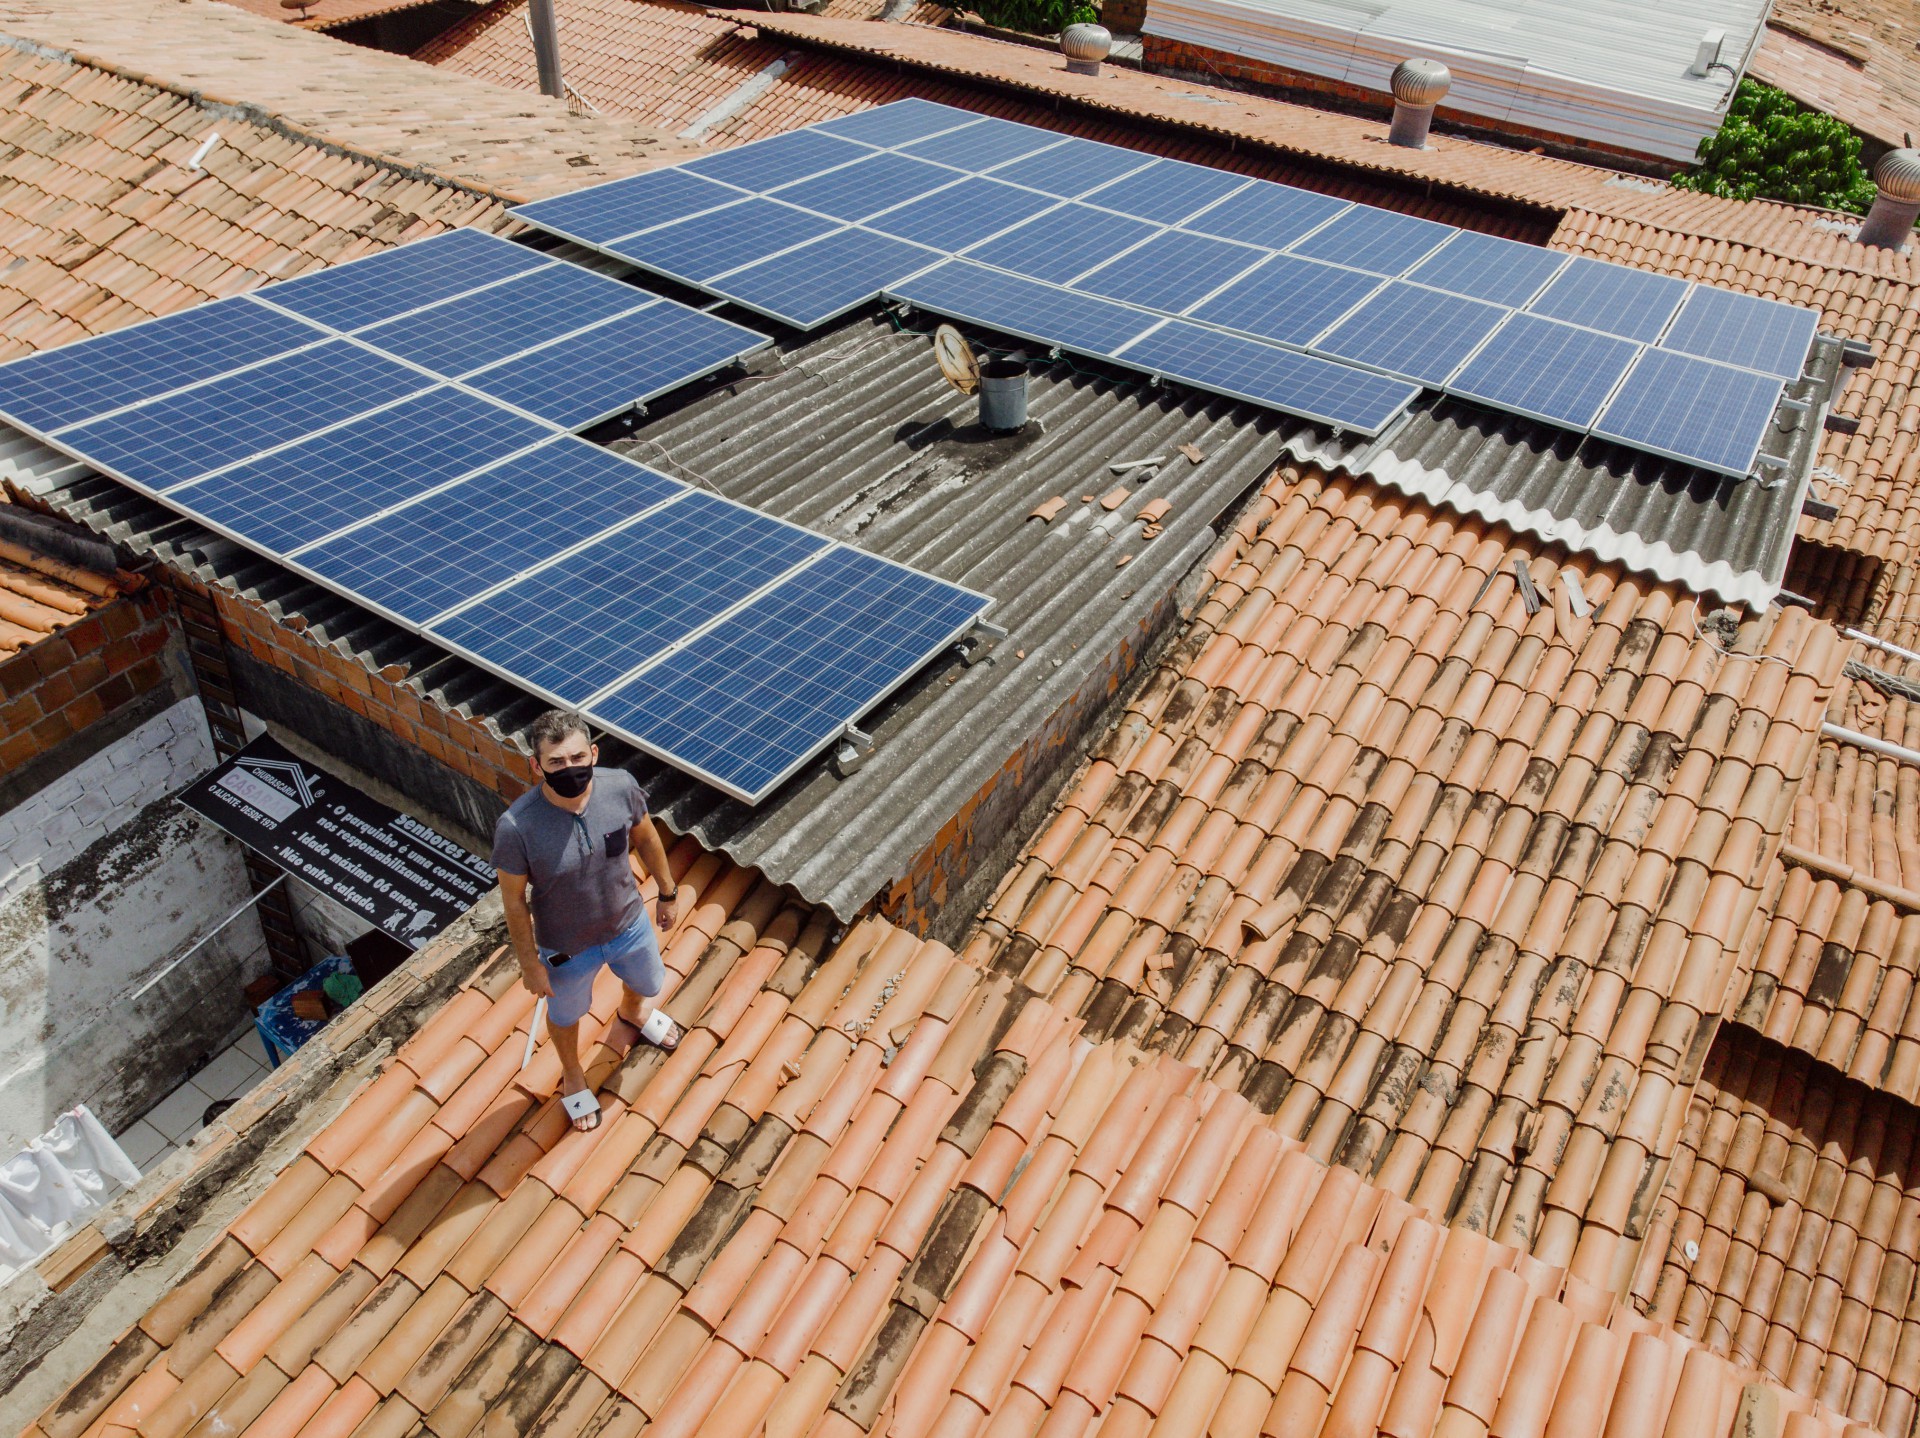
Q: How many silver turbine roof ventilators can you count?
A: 3